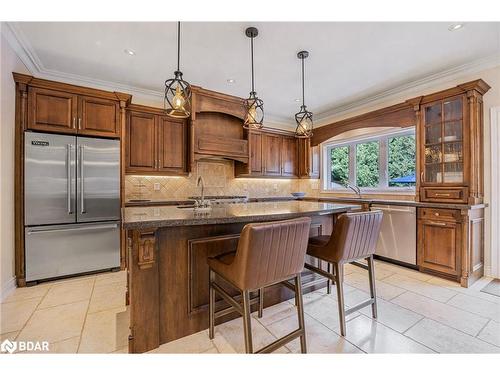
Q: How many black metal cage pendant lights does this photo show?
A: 3